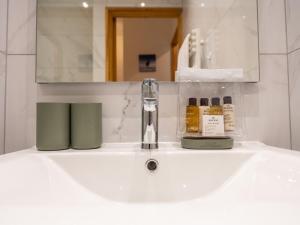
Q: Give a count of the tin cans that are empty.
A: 2